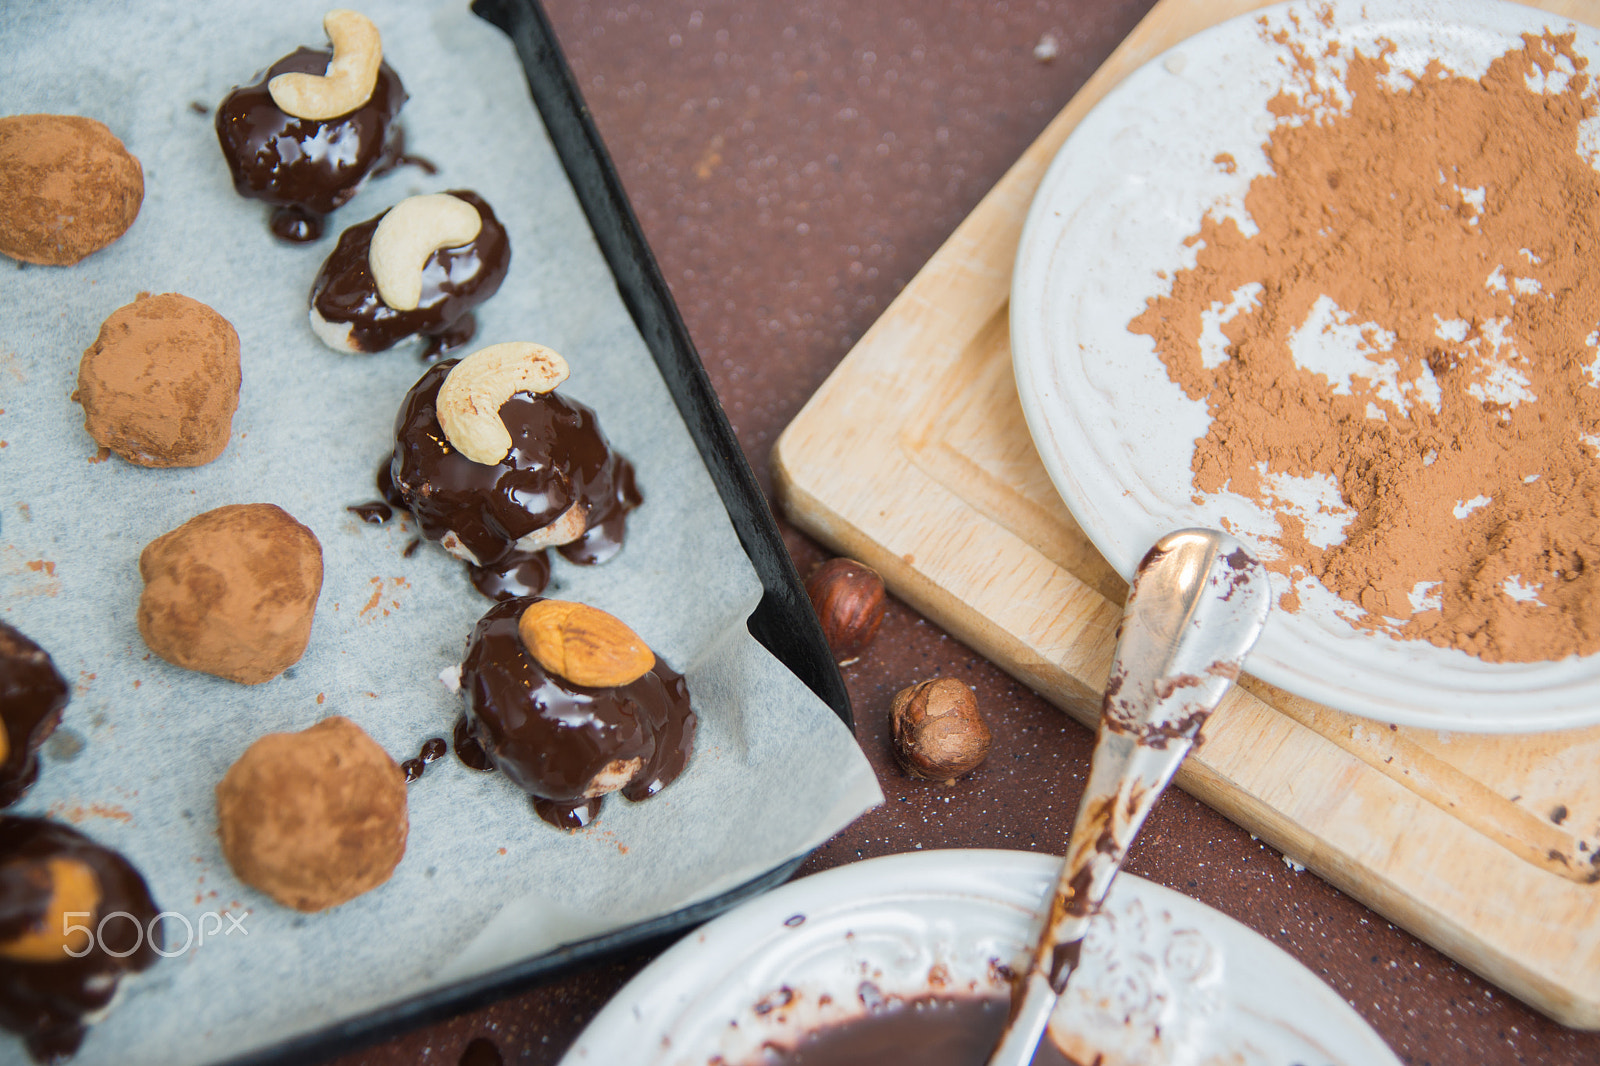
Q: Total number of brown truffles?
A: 4